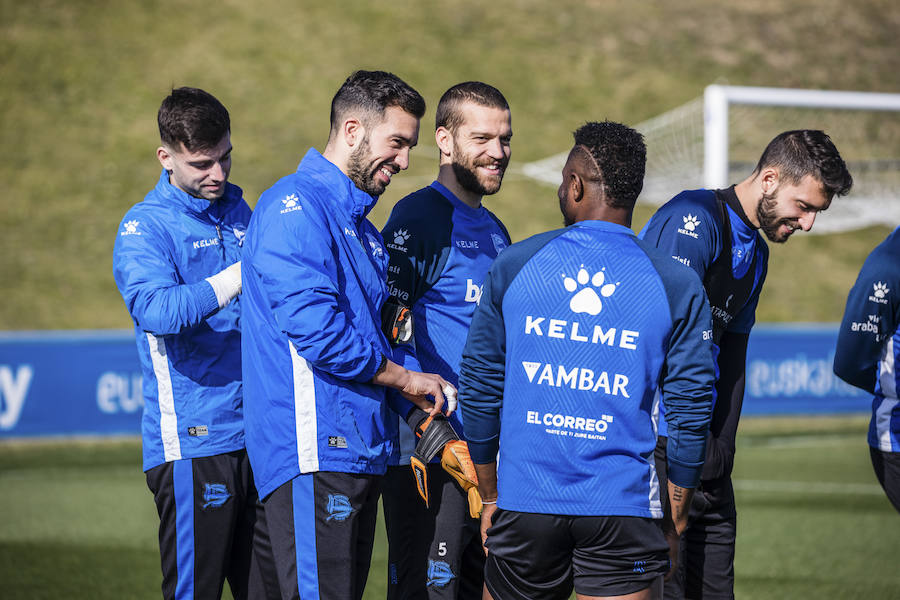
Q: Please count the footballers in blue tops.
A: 6